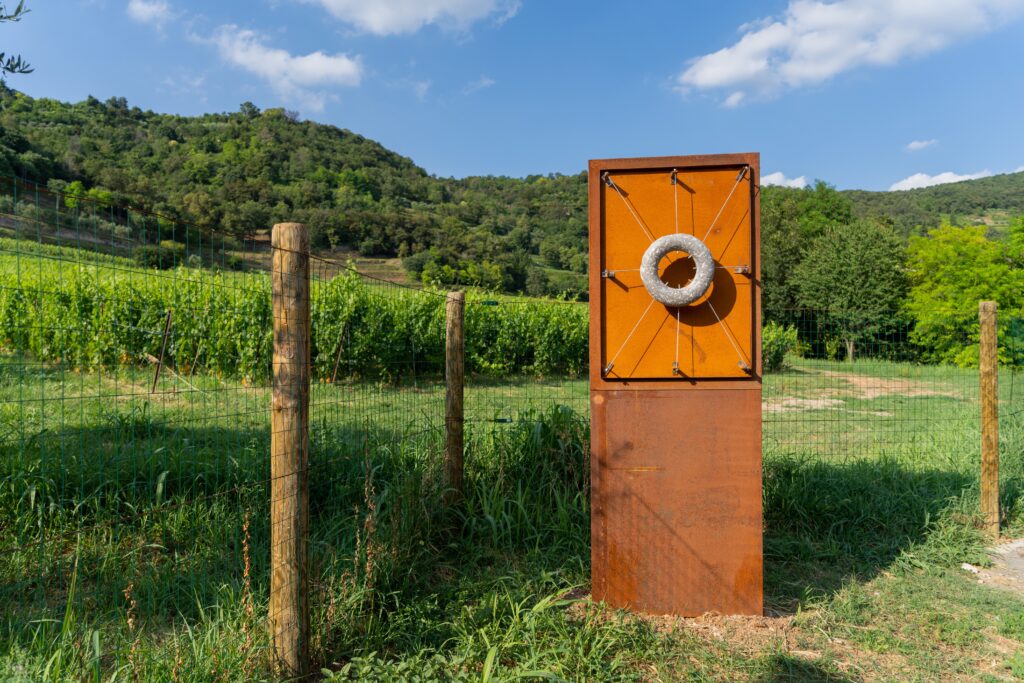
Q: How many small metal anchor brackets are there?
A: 8